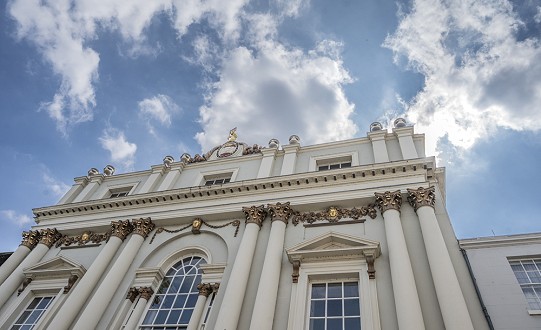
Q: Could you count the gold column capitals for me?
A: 12